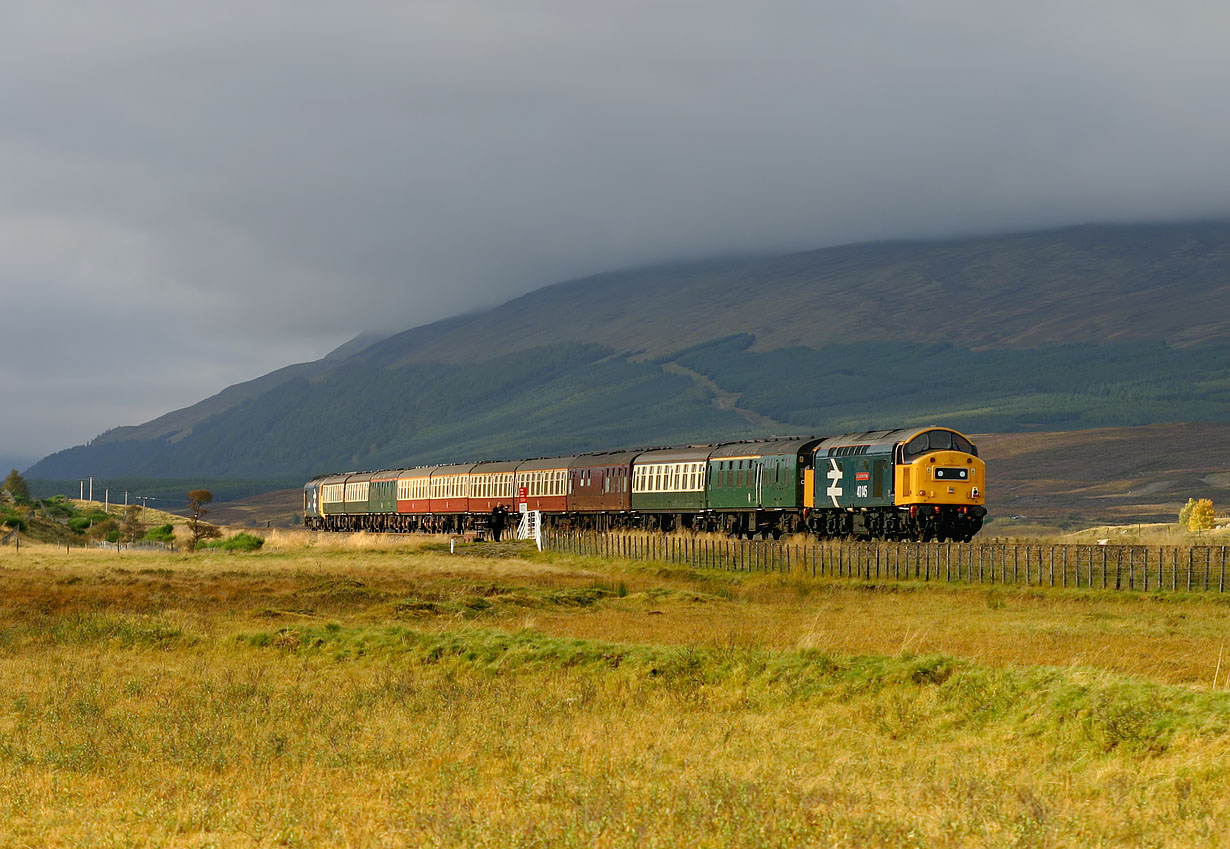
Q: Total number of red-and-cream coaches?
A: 4